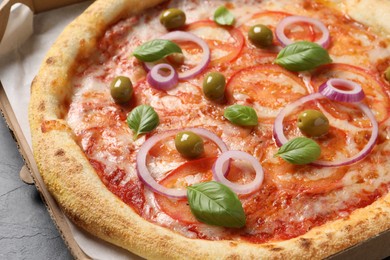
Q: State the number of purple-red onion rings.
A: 7